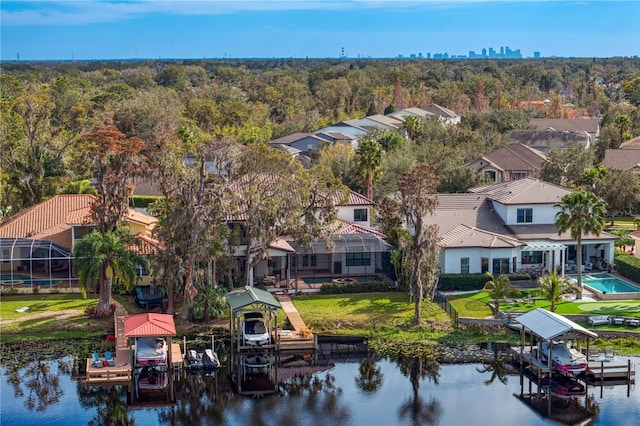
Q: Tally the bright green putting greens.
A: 1